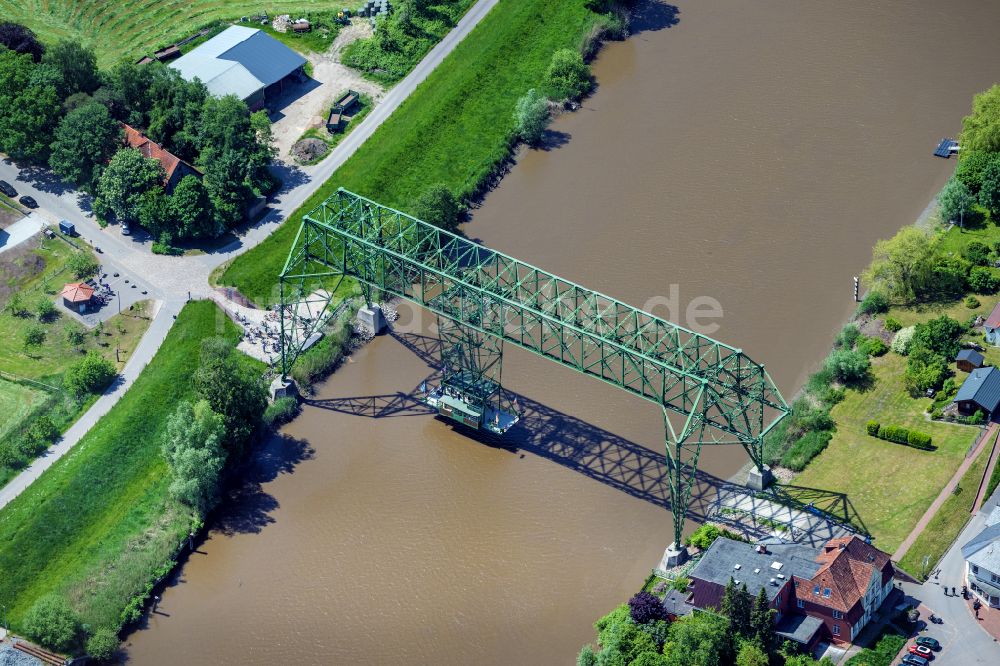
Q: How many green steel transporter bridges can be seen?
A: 1